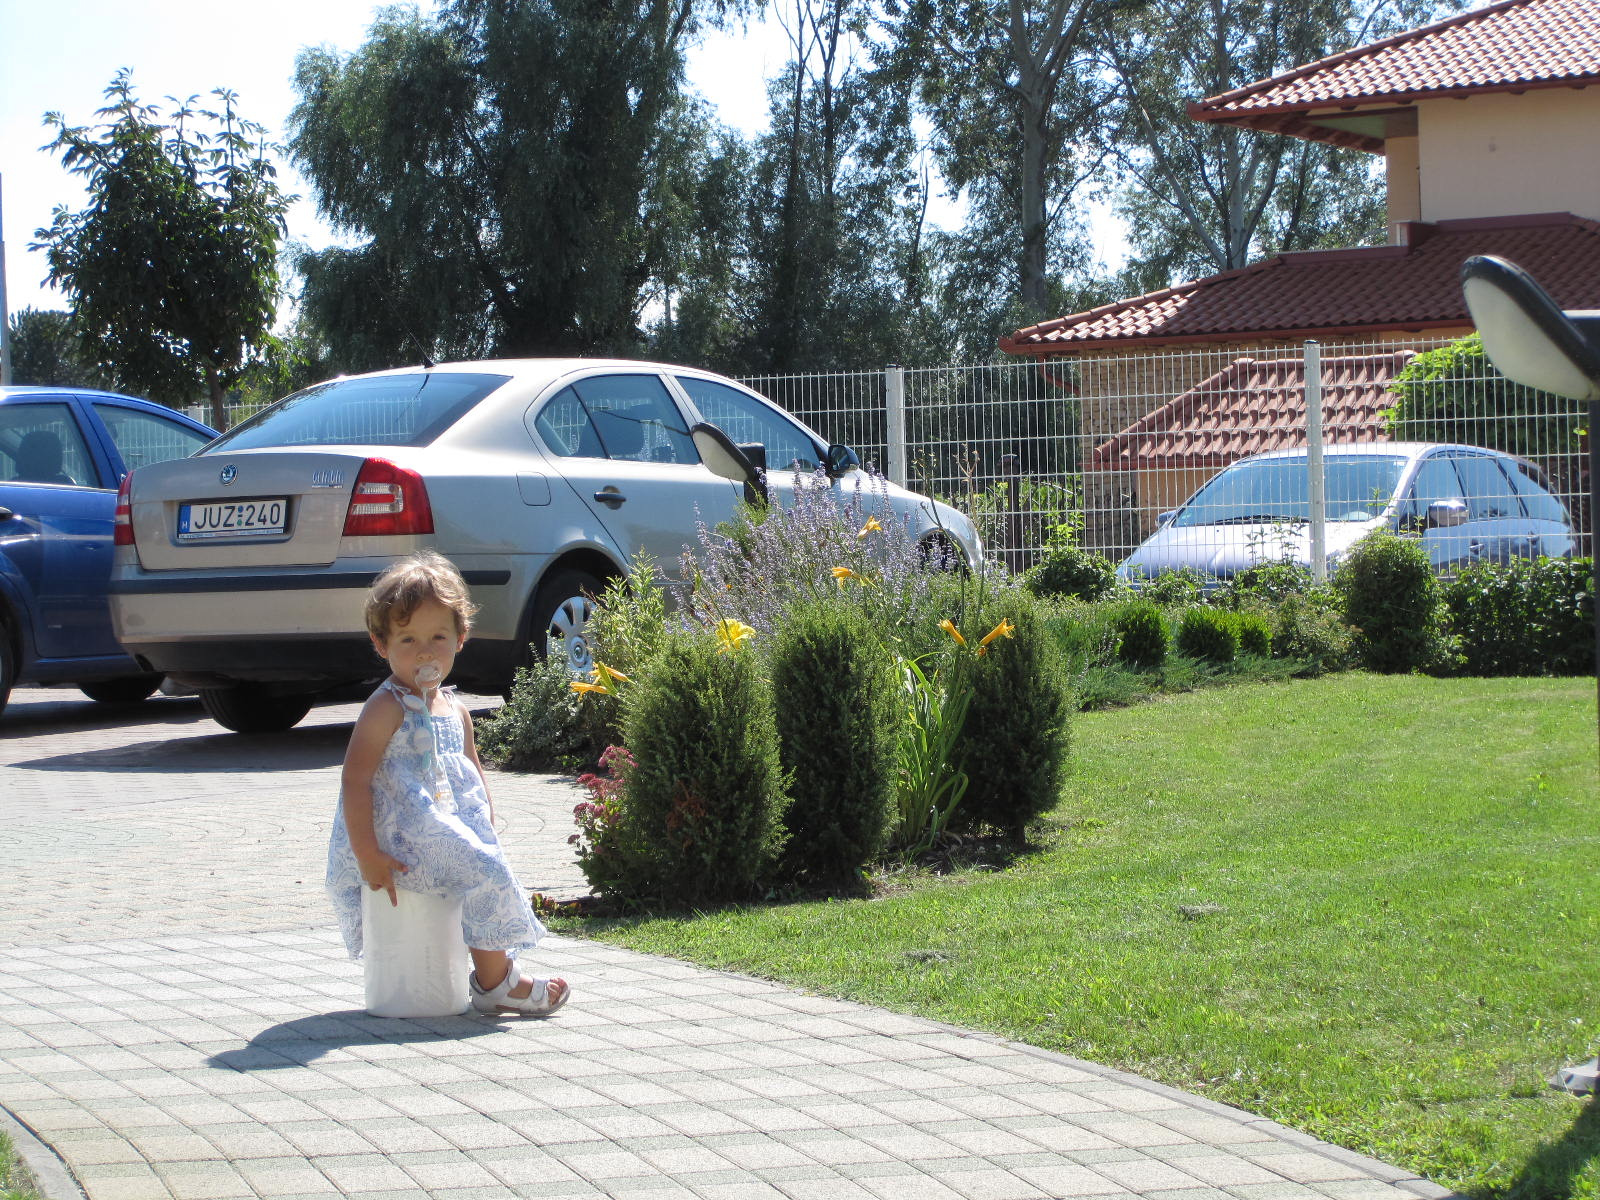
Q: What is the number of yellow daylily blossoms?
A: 7